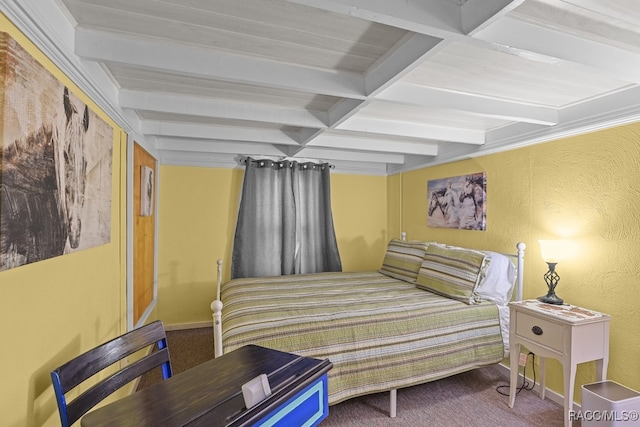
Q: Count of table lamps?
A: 1